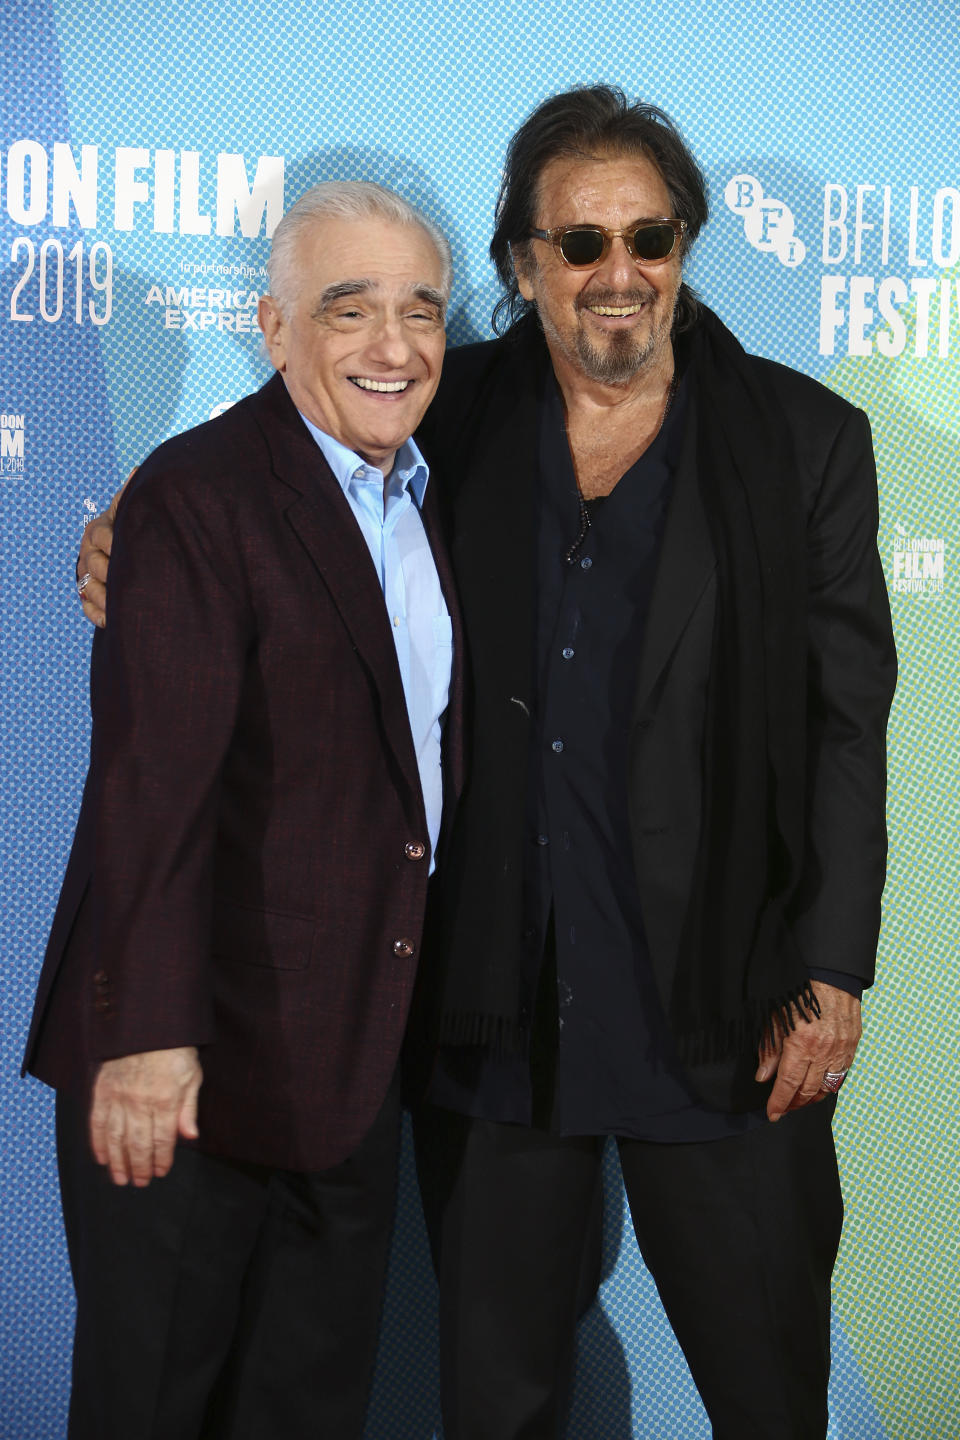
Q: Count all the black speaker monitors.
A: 0